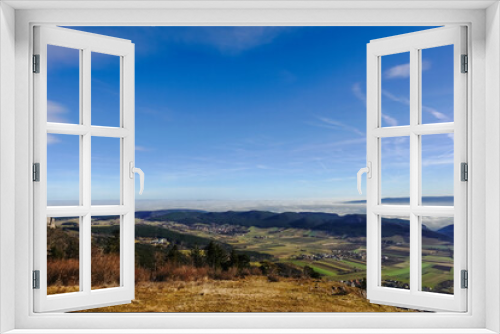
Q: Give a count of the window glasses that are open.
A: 2